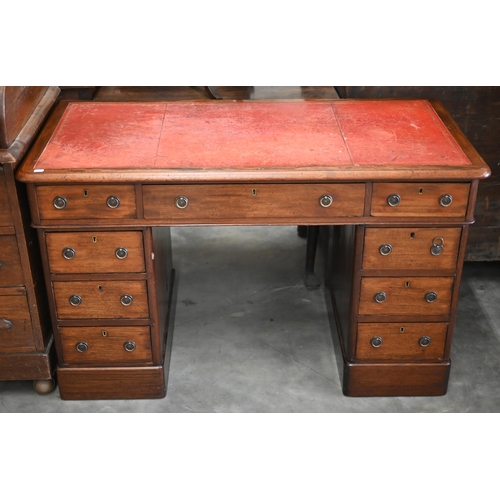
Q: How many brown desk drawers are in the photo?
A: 9